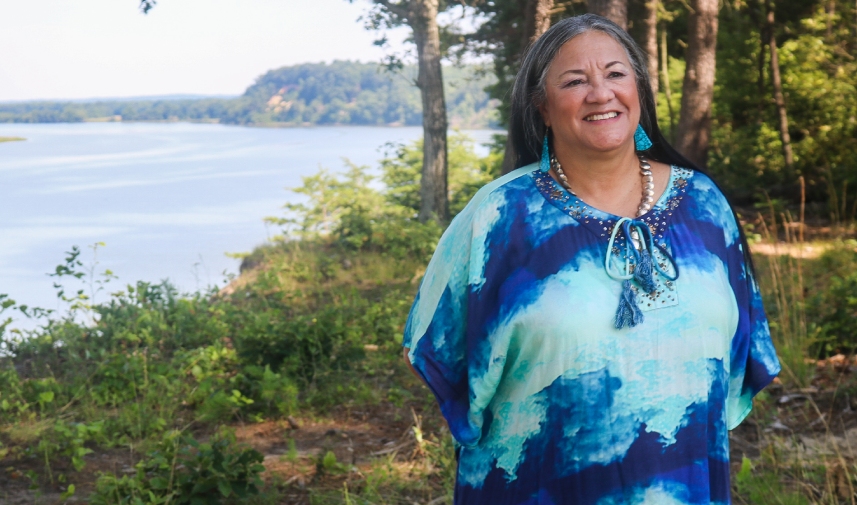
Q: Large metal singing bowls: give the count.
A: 0